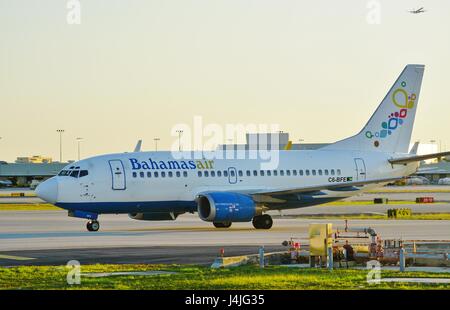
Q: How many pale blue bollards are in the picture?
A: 3